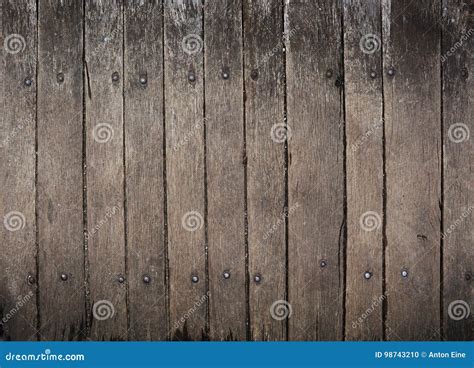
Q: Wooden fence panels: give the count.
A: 11